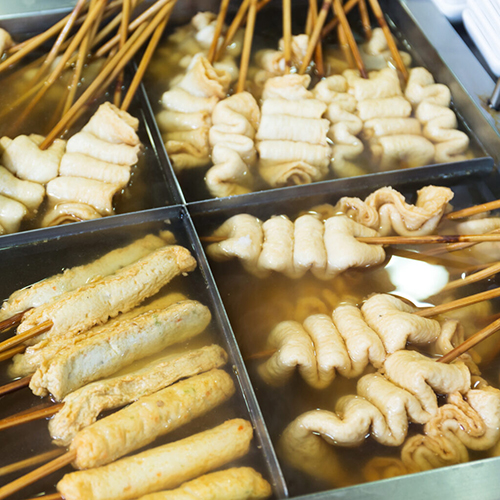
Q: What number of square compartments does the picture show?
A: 4